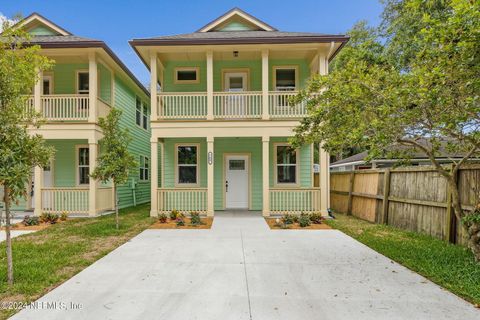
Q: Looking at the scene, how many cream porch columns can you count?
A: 12